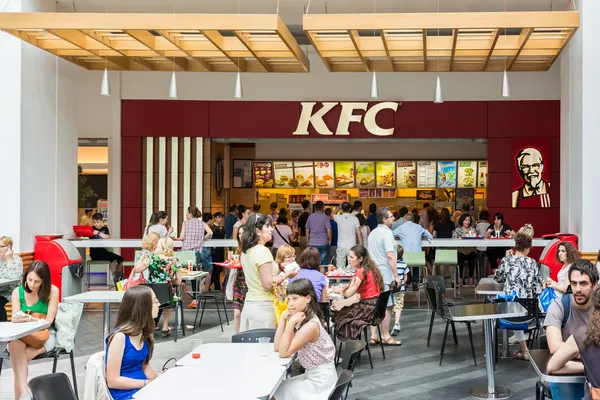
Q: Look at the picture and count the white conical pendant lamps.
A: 6